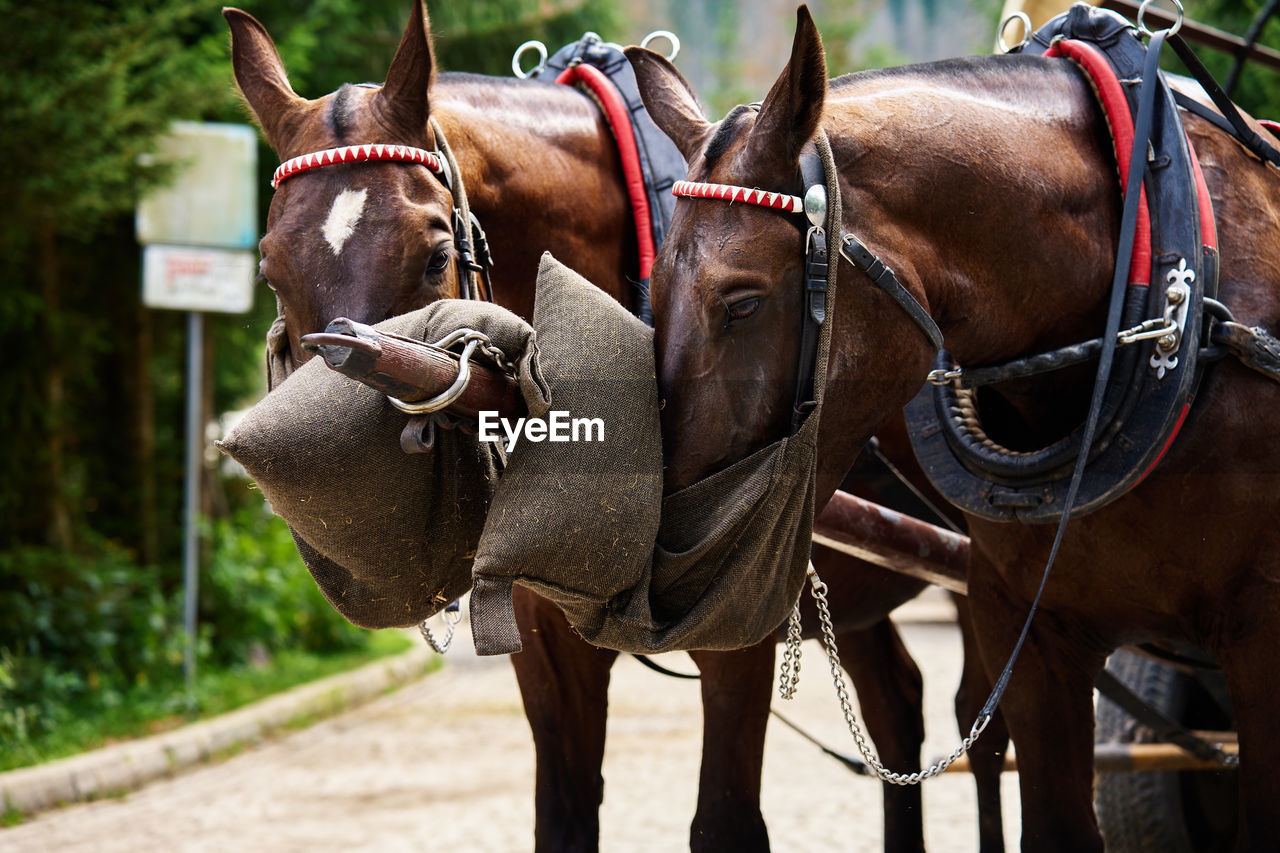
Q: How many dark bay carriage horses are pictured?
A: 2